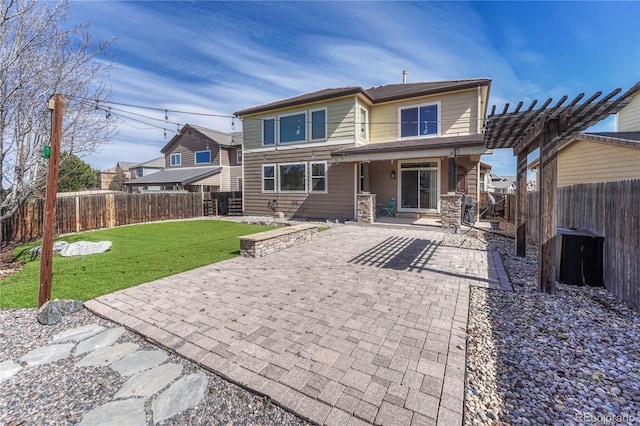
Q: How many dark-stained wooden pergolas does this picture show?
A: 1